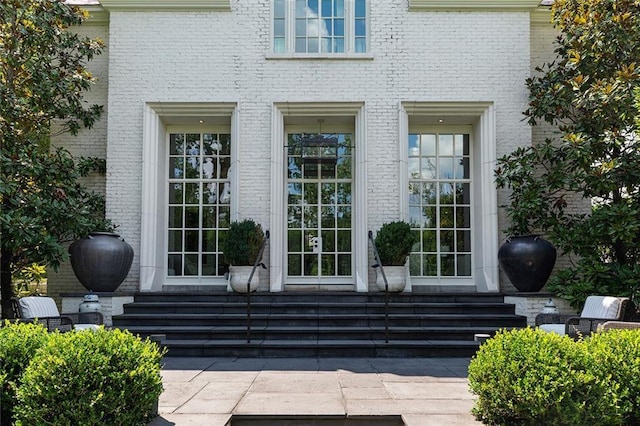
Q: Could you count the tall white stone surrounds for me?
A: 3